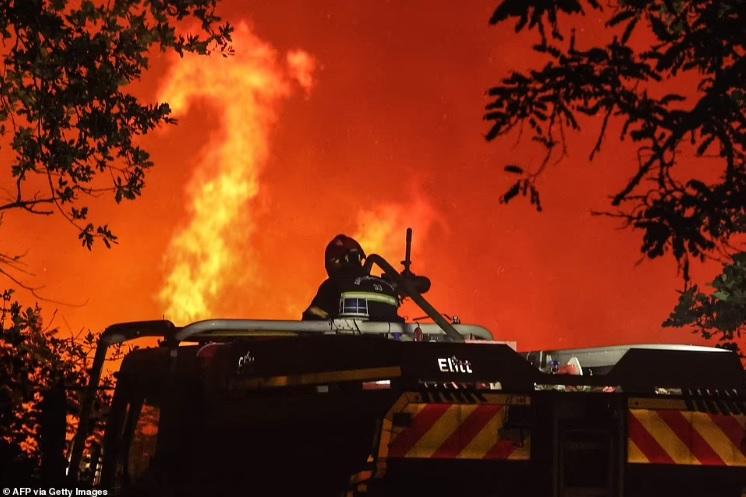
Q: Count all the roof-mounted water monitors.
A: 1